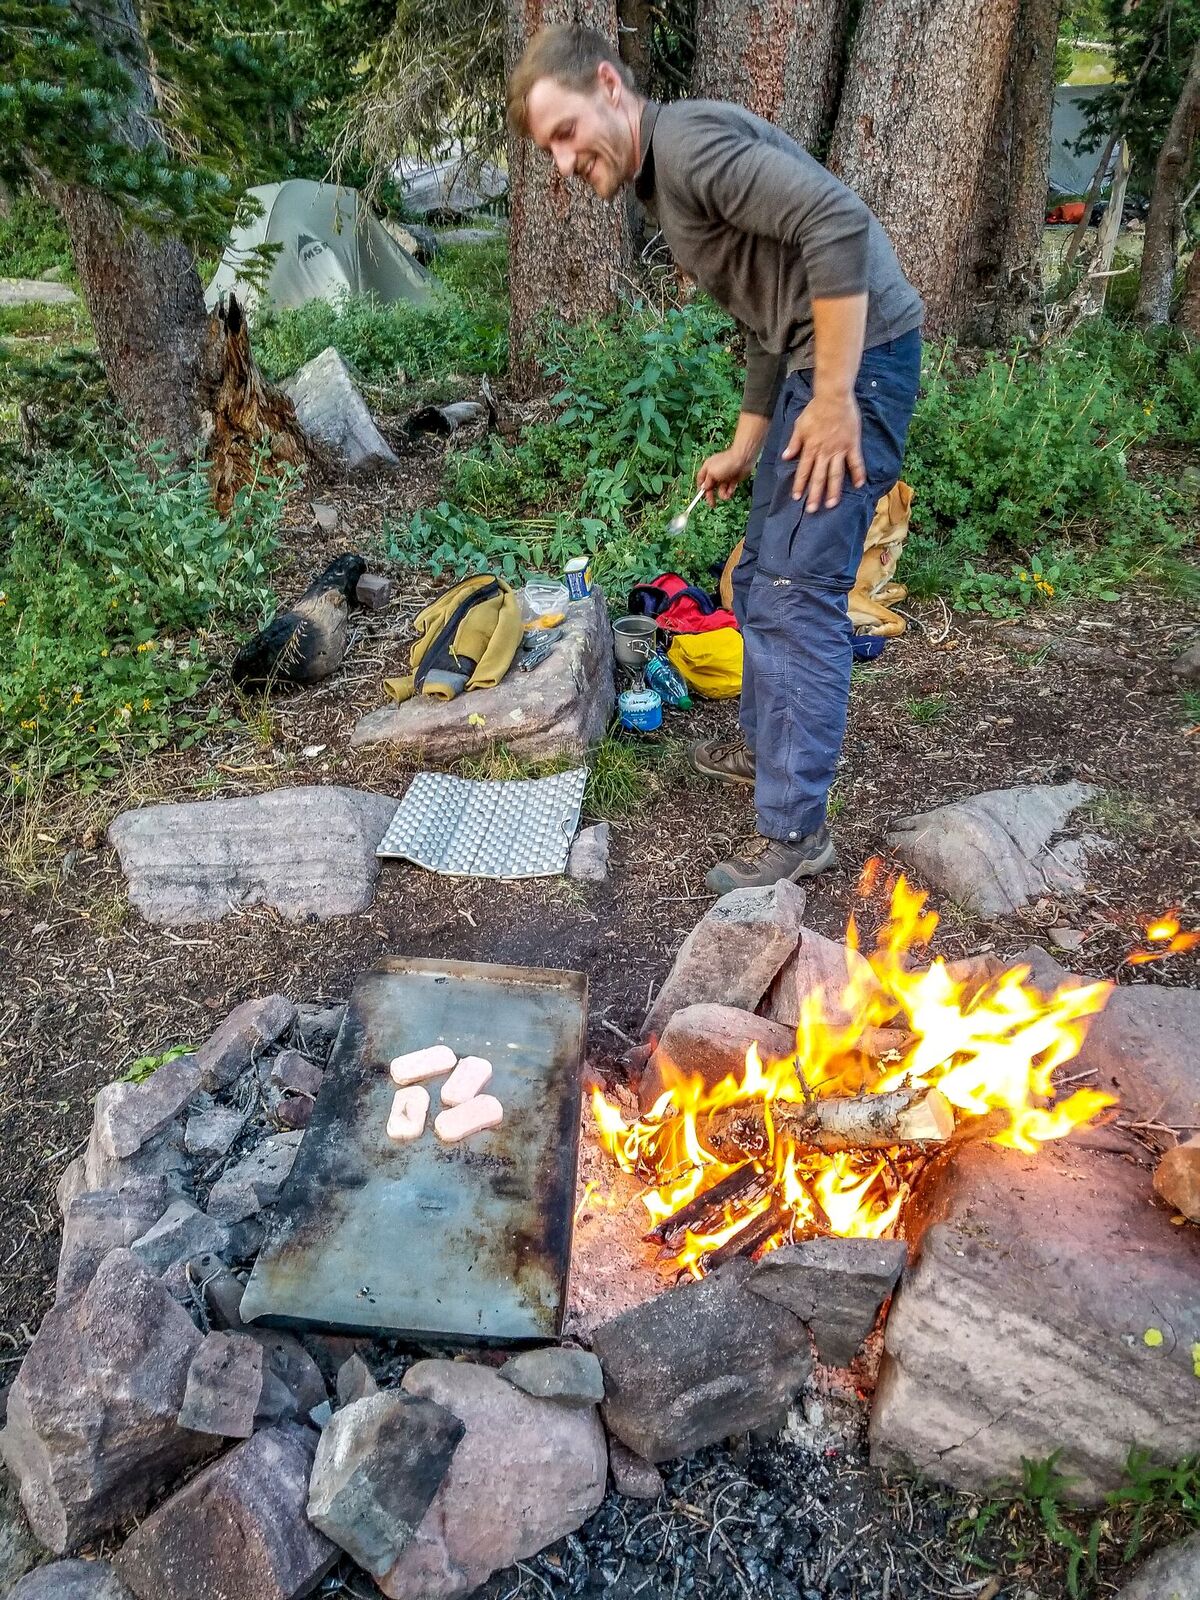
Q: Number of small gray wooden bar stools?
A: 0